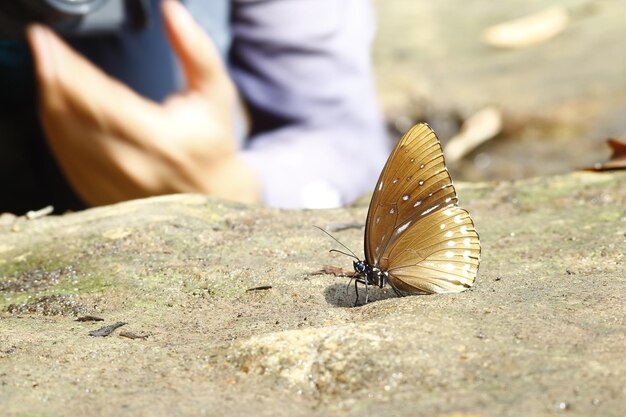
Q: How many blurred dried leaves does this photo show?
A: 3